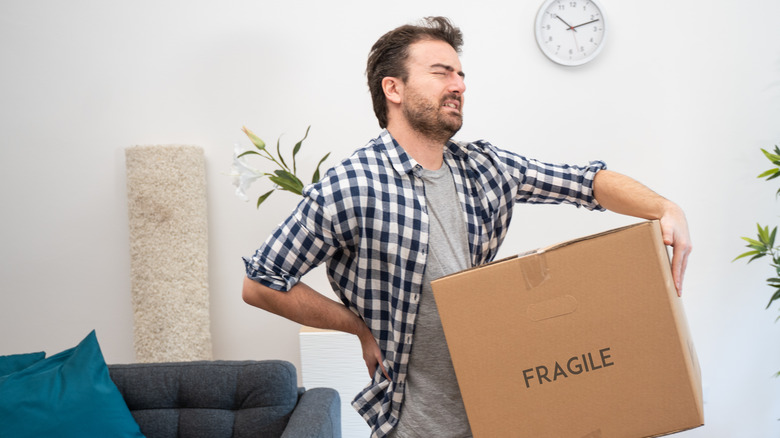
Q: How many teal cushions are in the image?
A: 2